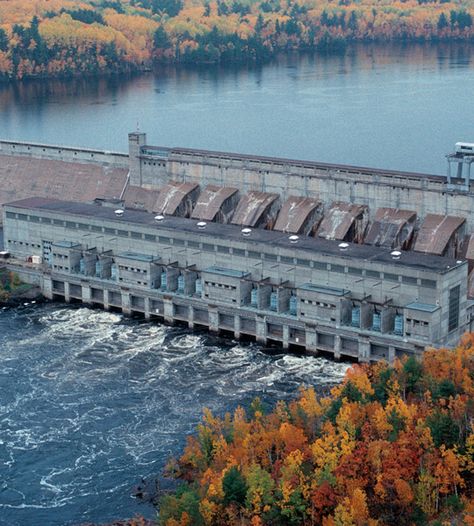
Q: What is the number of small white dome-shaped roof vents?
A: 7